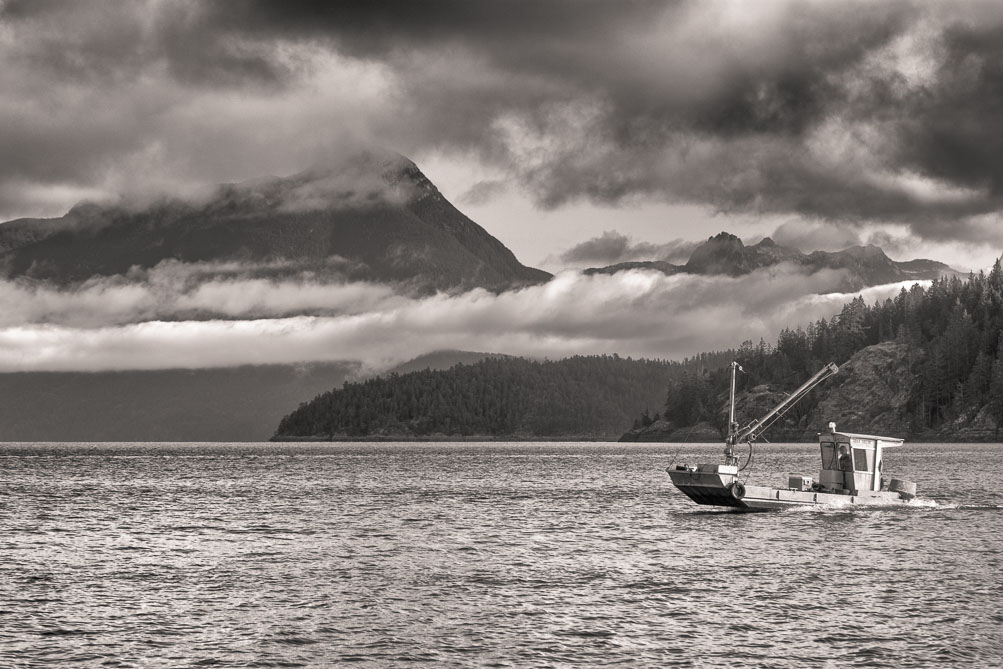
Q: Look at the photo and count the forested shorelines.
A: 2